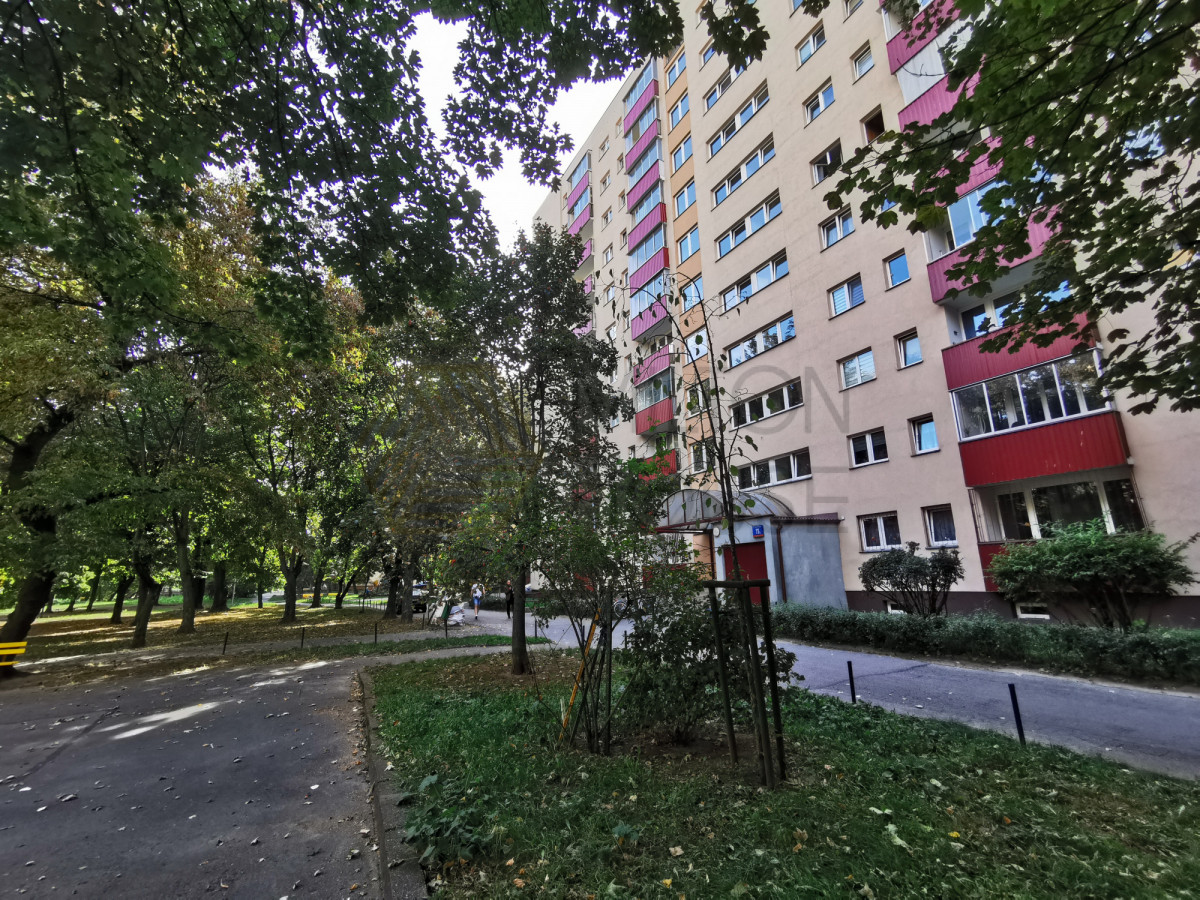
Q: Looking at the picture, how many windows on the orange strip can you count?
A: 9